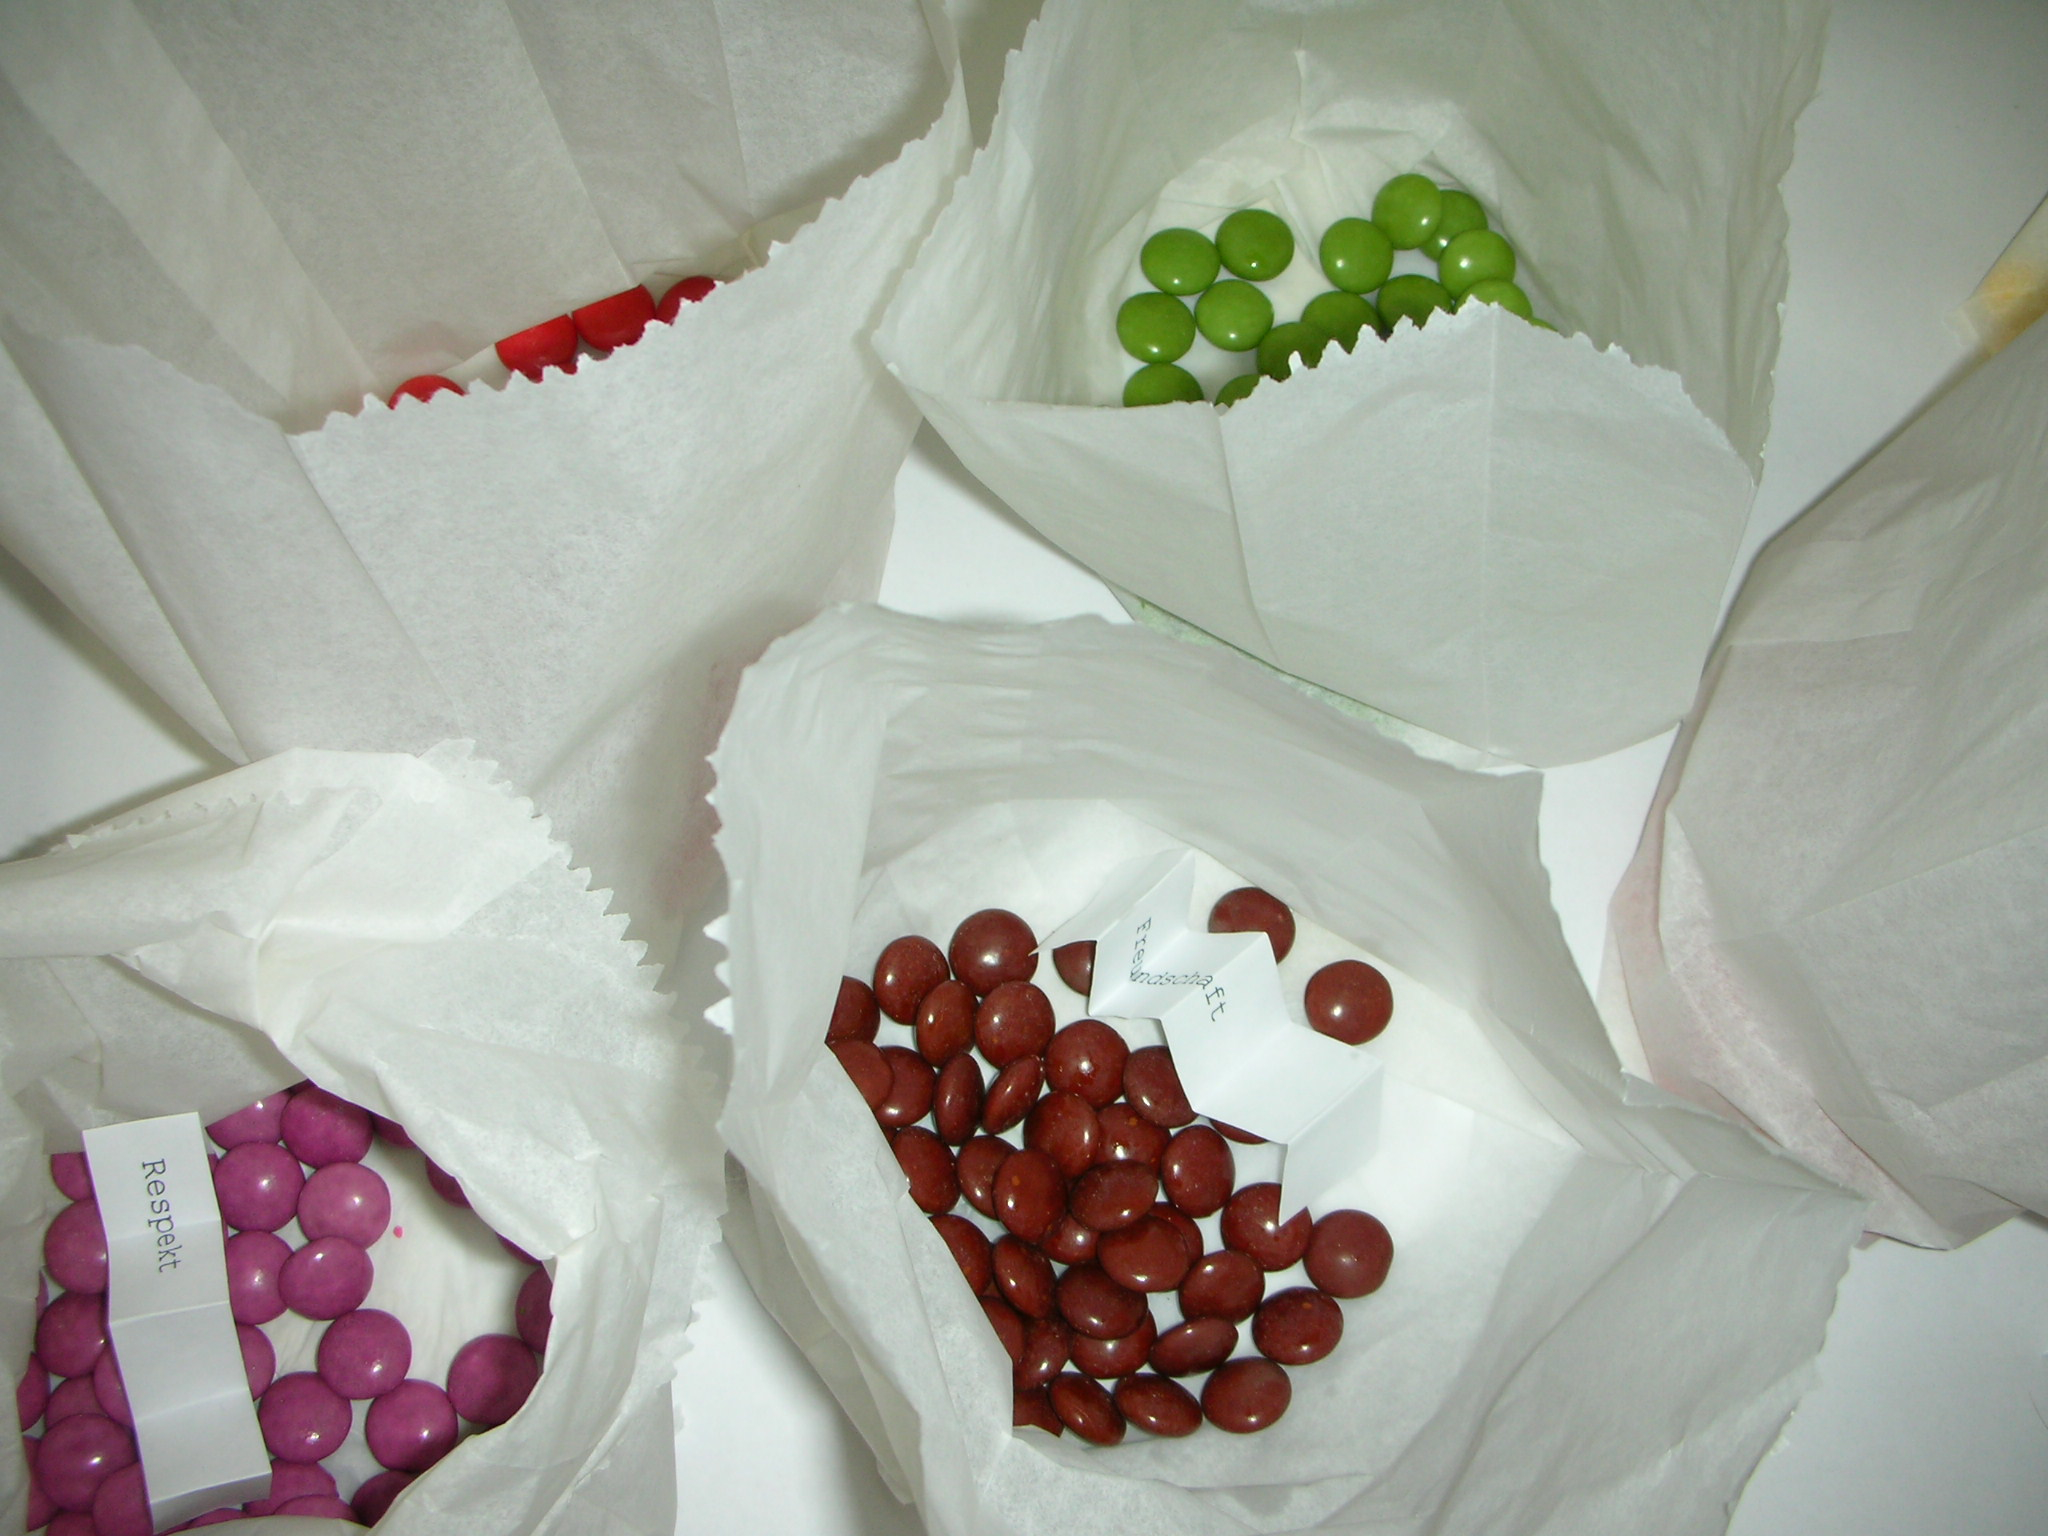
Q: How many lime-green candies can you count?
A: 15